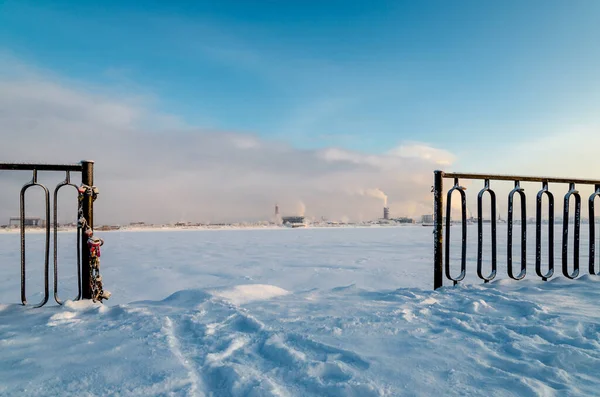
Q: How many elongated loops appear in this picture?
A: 8